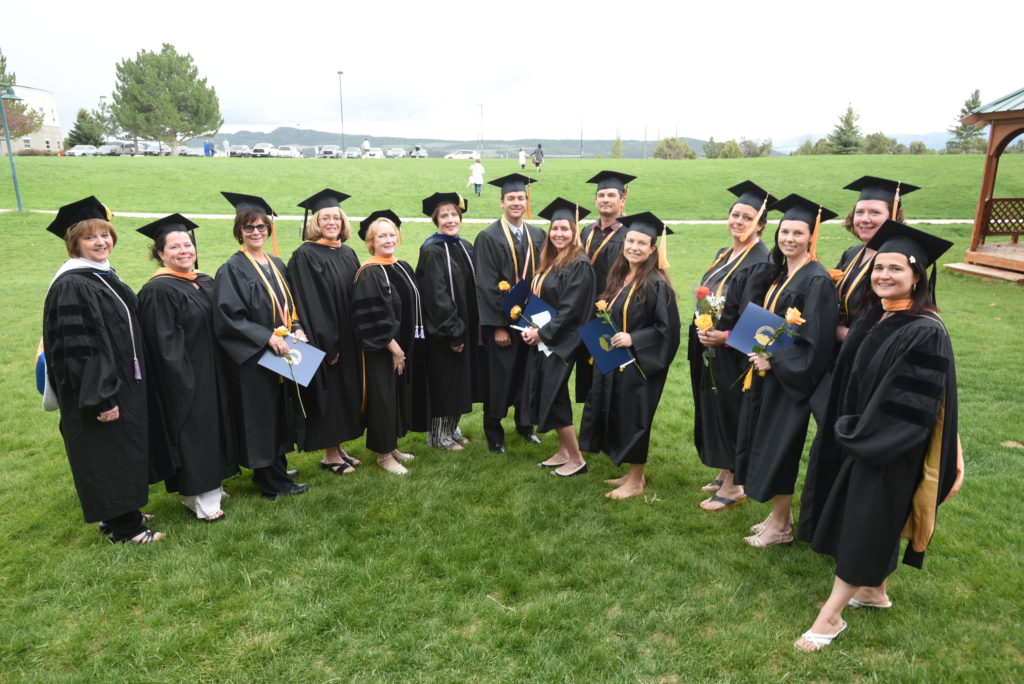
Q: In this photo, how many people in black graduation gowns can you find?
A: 14